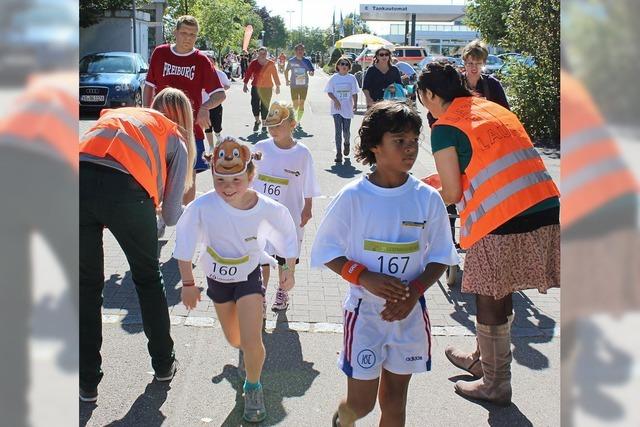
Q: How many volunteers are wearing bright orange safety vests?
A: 2